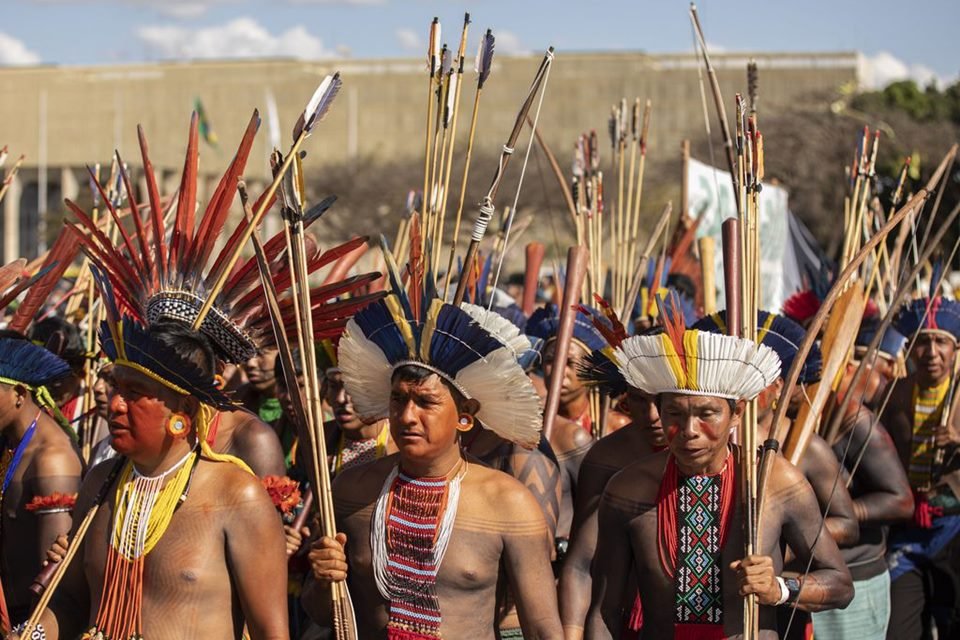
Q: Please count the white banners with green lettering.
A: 1